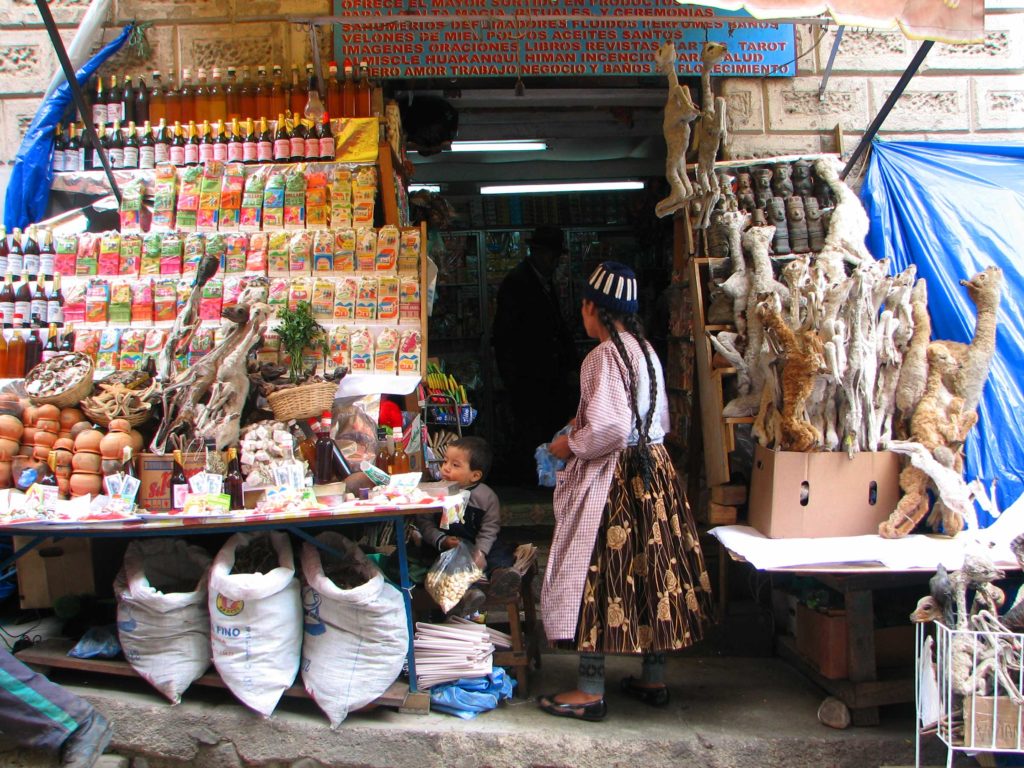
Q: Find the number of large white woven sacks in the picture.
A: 3